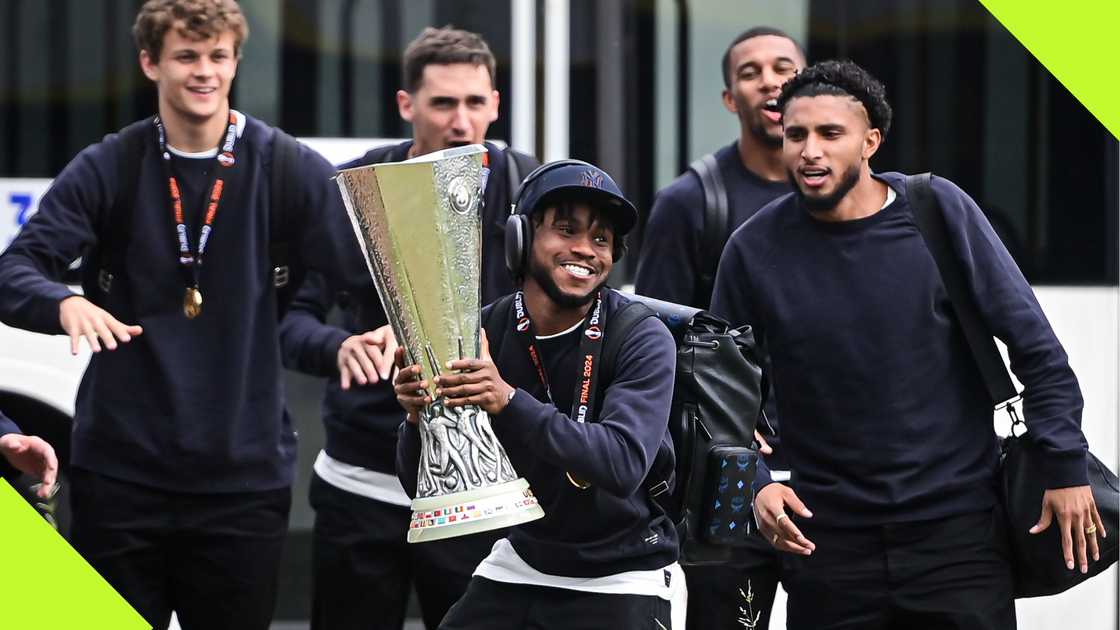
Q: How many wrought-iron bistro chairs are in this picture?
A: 0